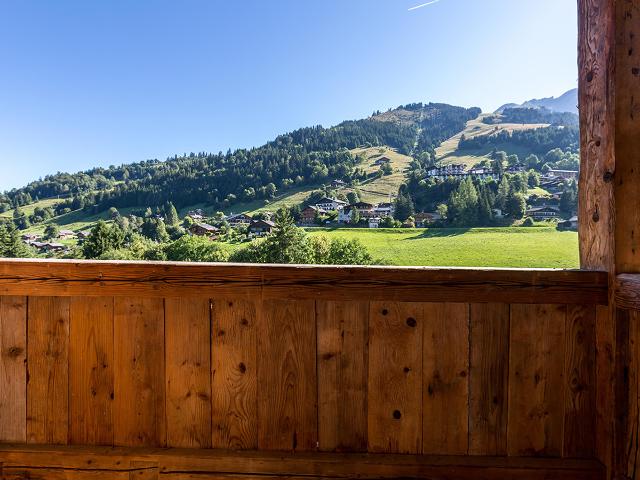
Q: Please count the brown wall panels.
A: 13